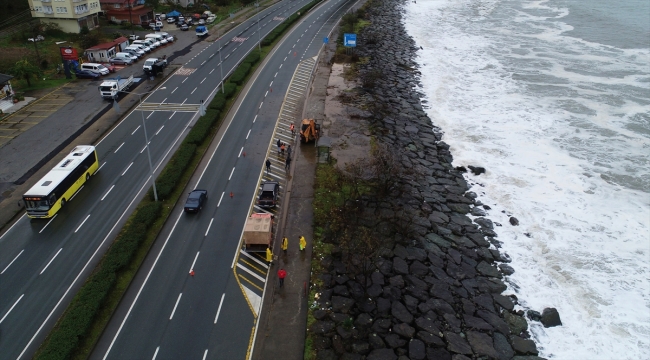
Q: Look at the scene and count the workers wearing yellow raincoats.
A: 3